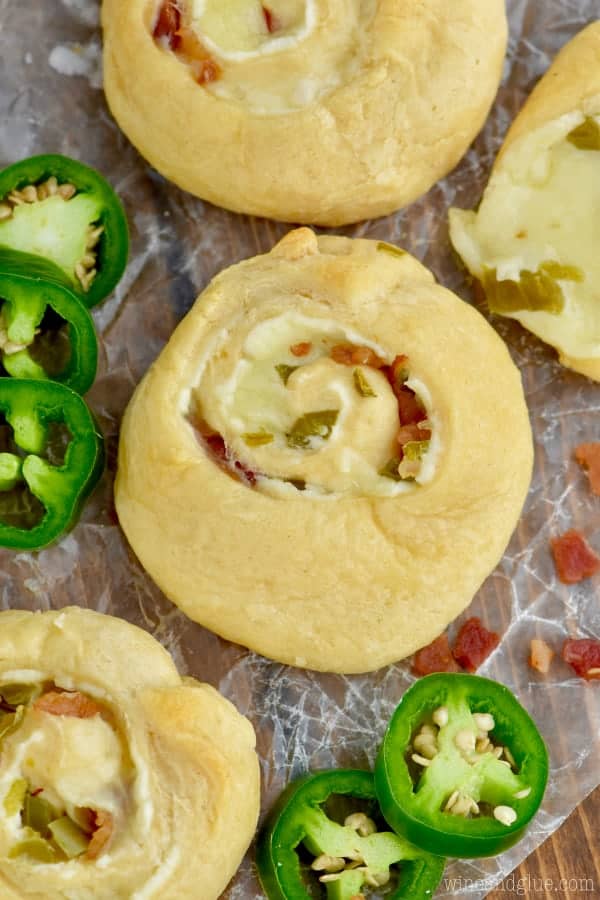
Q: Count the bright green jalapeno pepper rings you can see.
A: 5